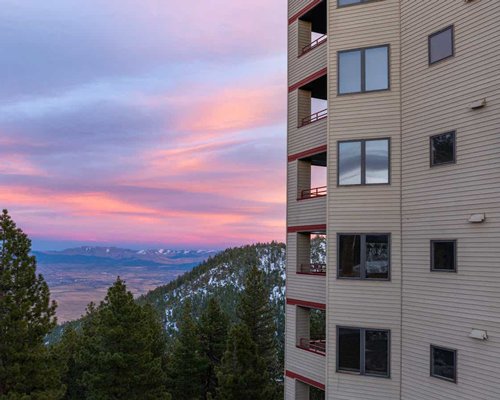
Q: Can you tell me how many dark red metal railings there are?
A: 5